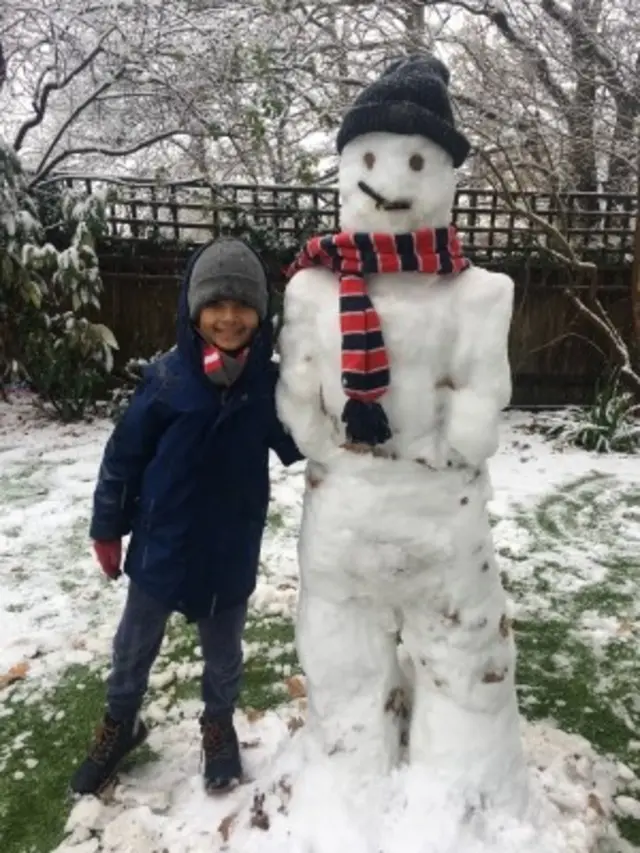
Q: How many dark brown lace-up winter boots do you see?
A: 2